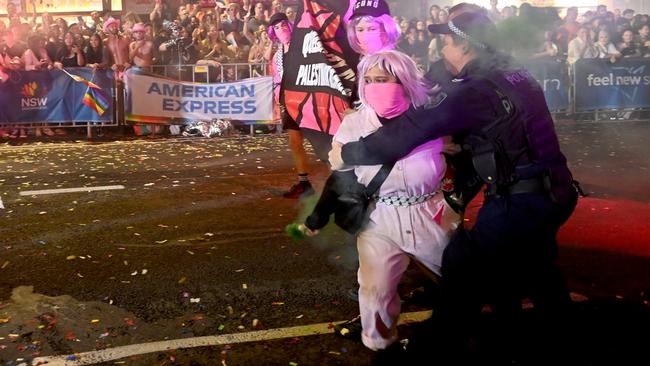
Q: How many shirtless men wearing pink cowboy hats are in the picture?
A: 2